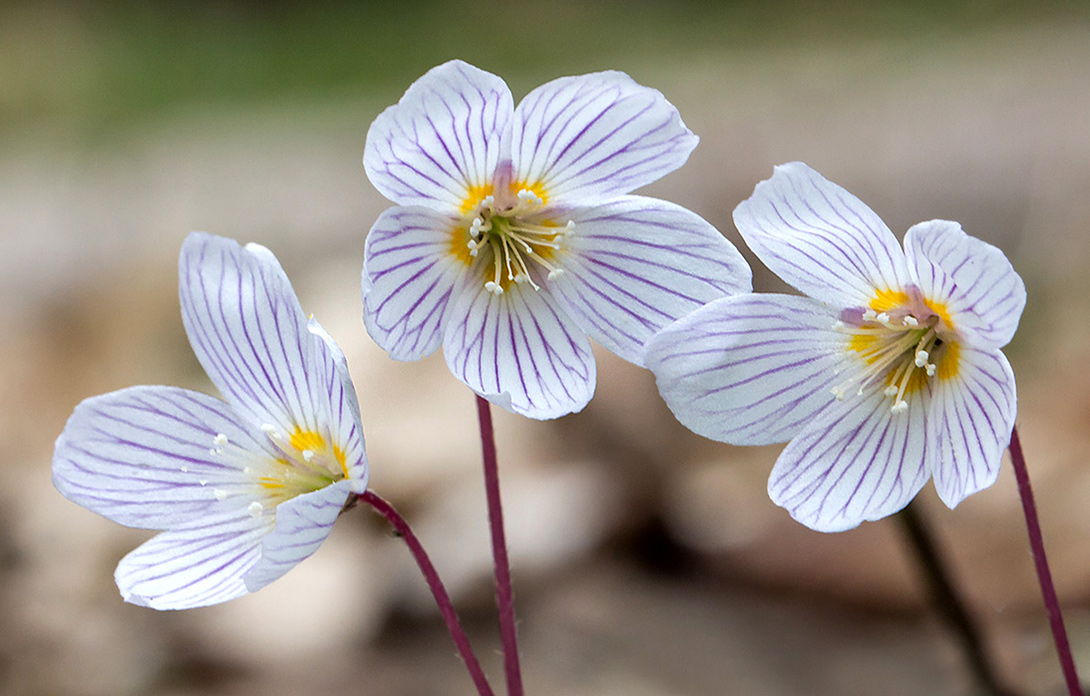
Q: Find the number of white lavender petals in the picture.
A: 15